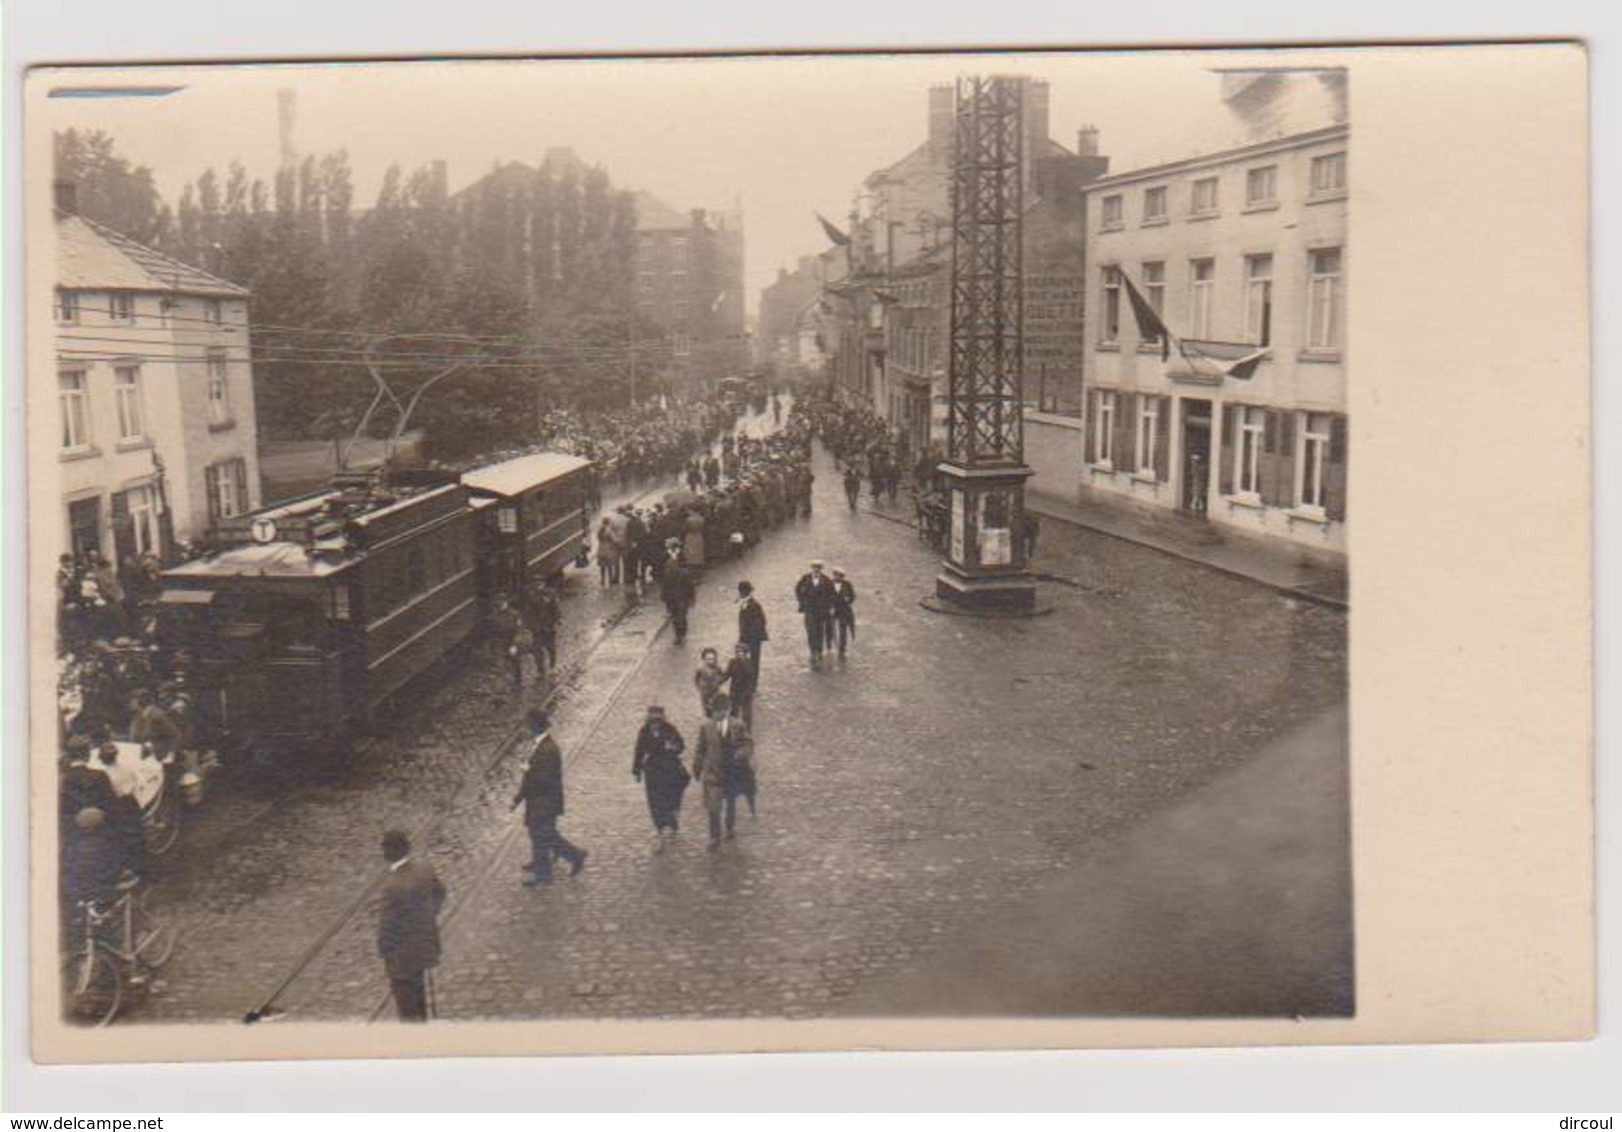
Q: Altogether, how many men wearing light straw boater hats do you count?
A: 2